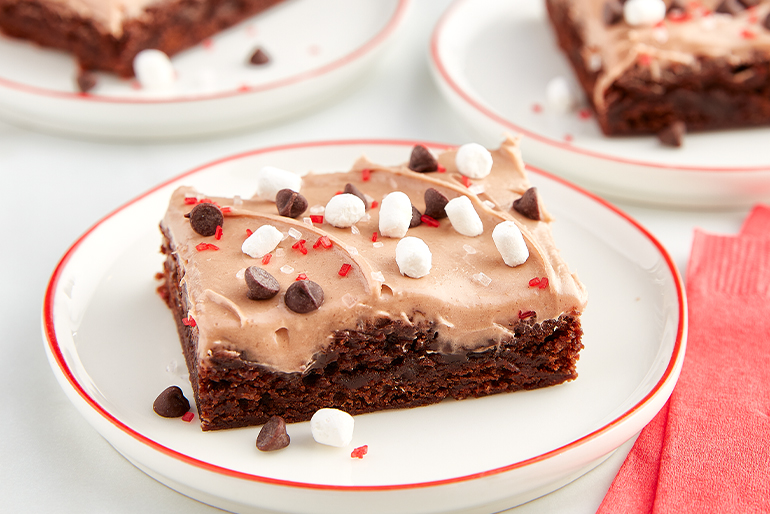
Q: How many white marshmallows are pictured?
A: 12